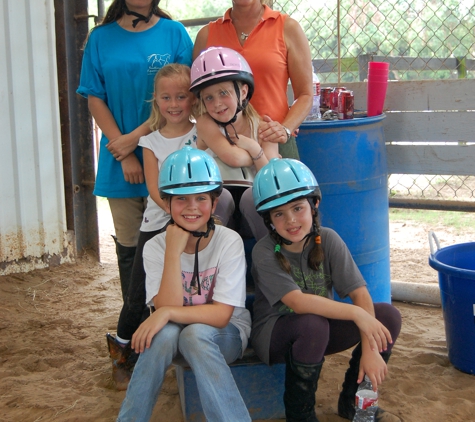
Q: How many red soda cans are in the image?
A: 3